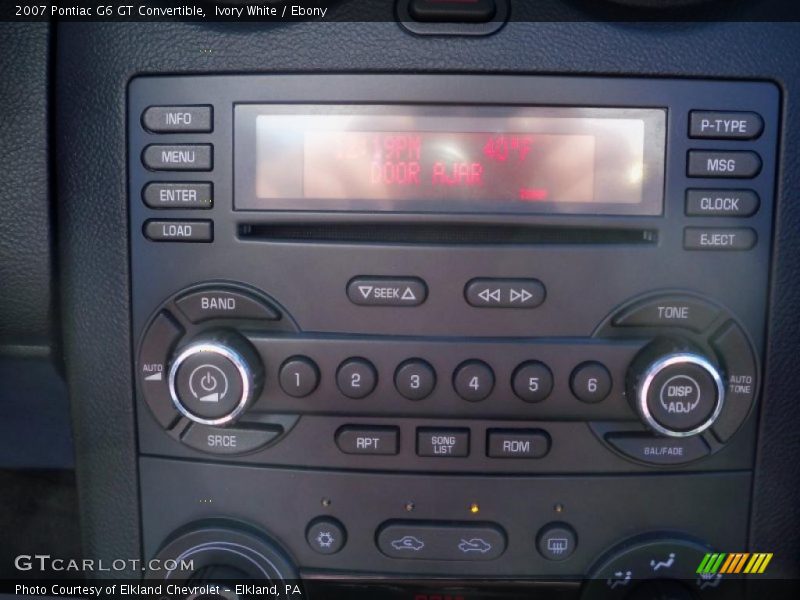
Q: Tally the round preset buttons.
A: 6